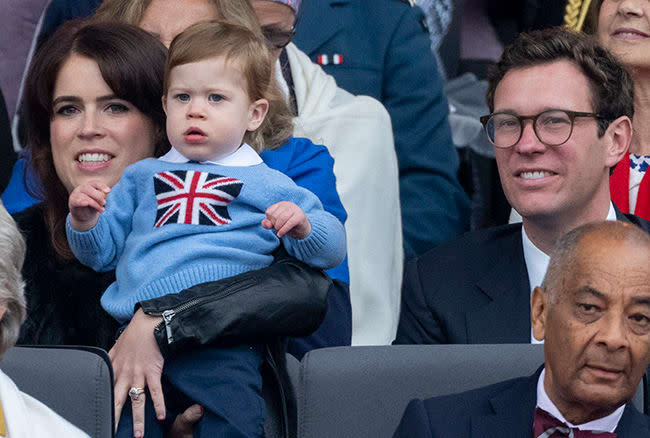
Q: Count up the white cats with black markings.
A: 0